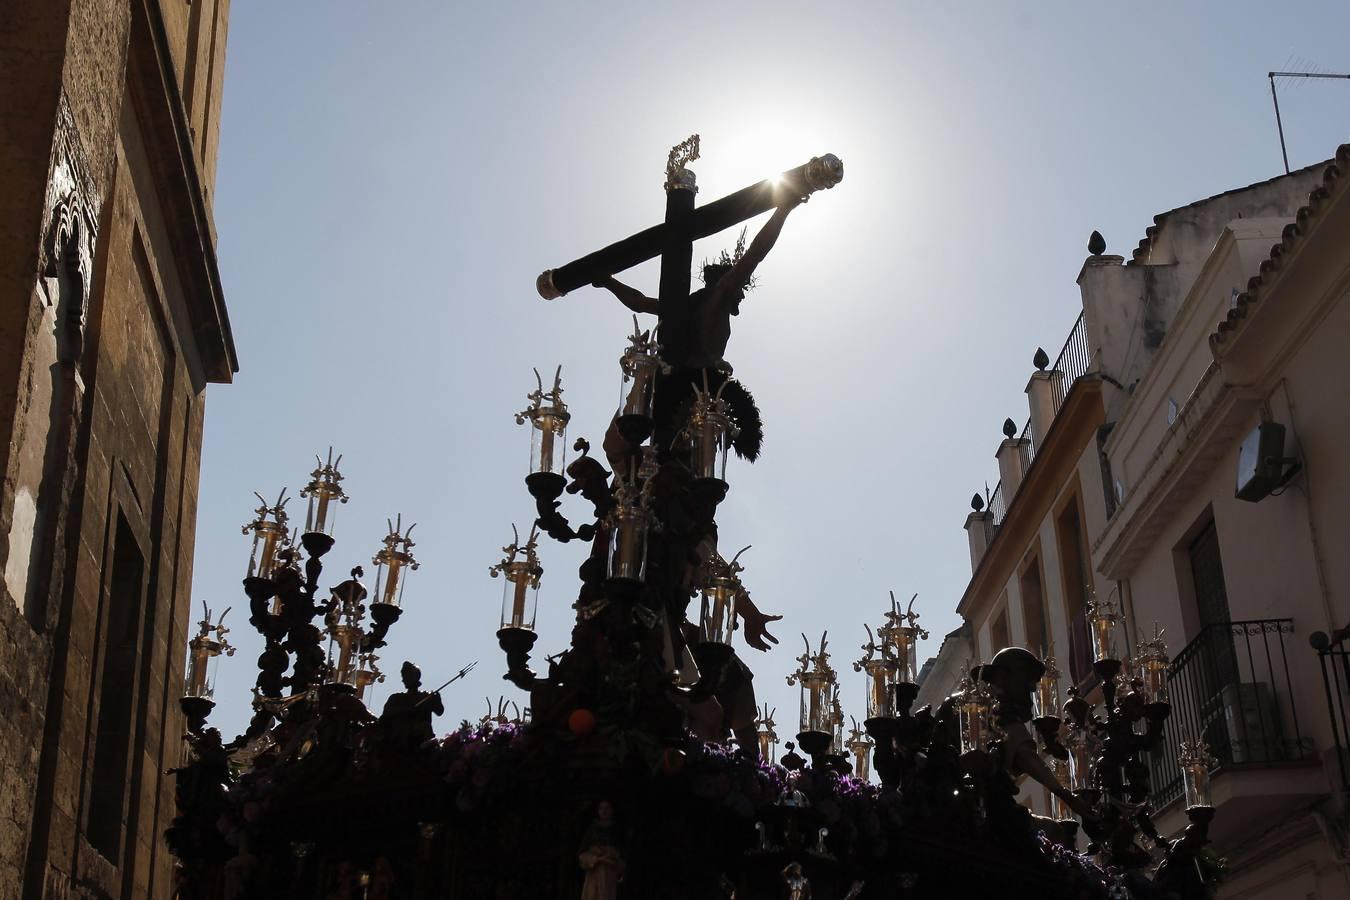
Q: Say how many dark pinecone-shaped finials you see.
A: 4